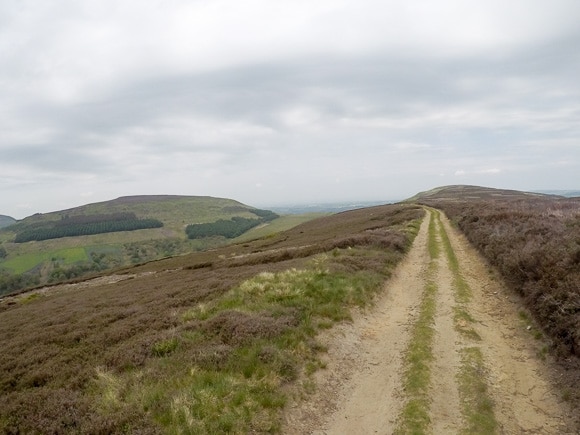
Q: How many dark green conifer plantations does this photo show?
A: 2